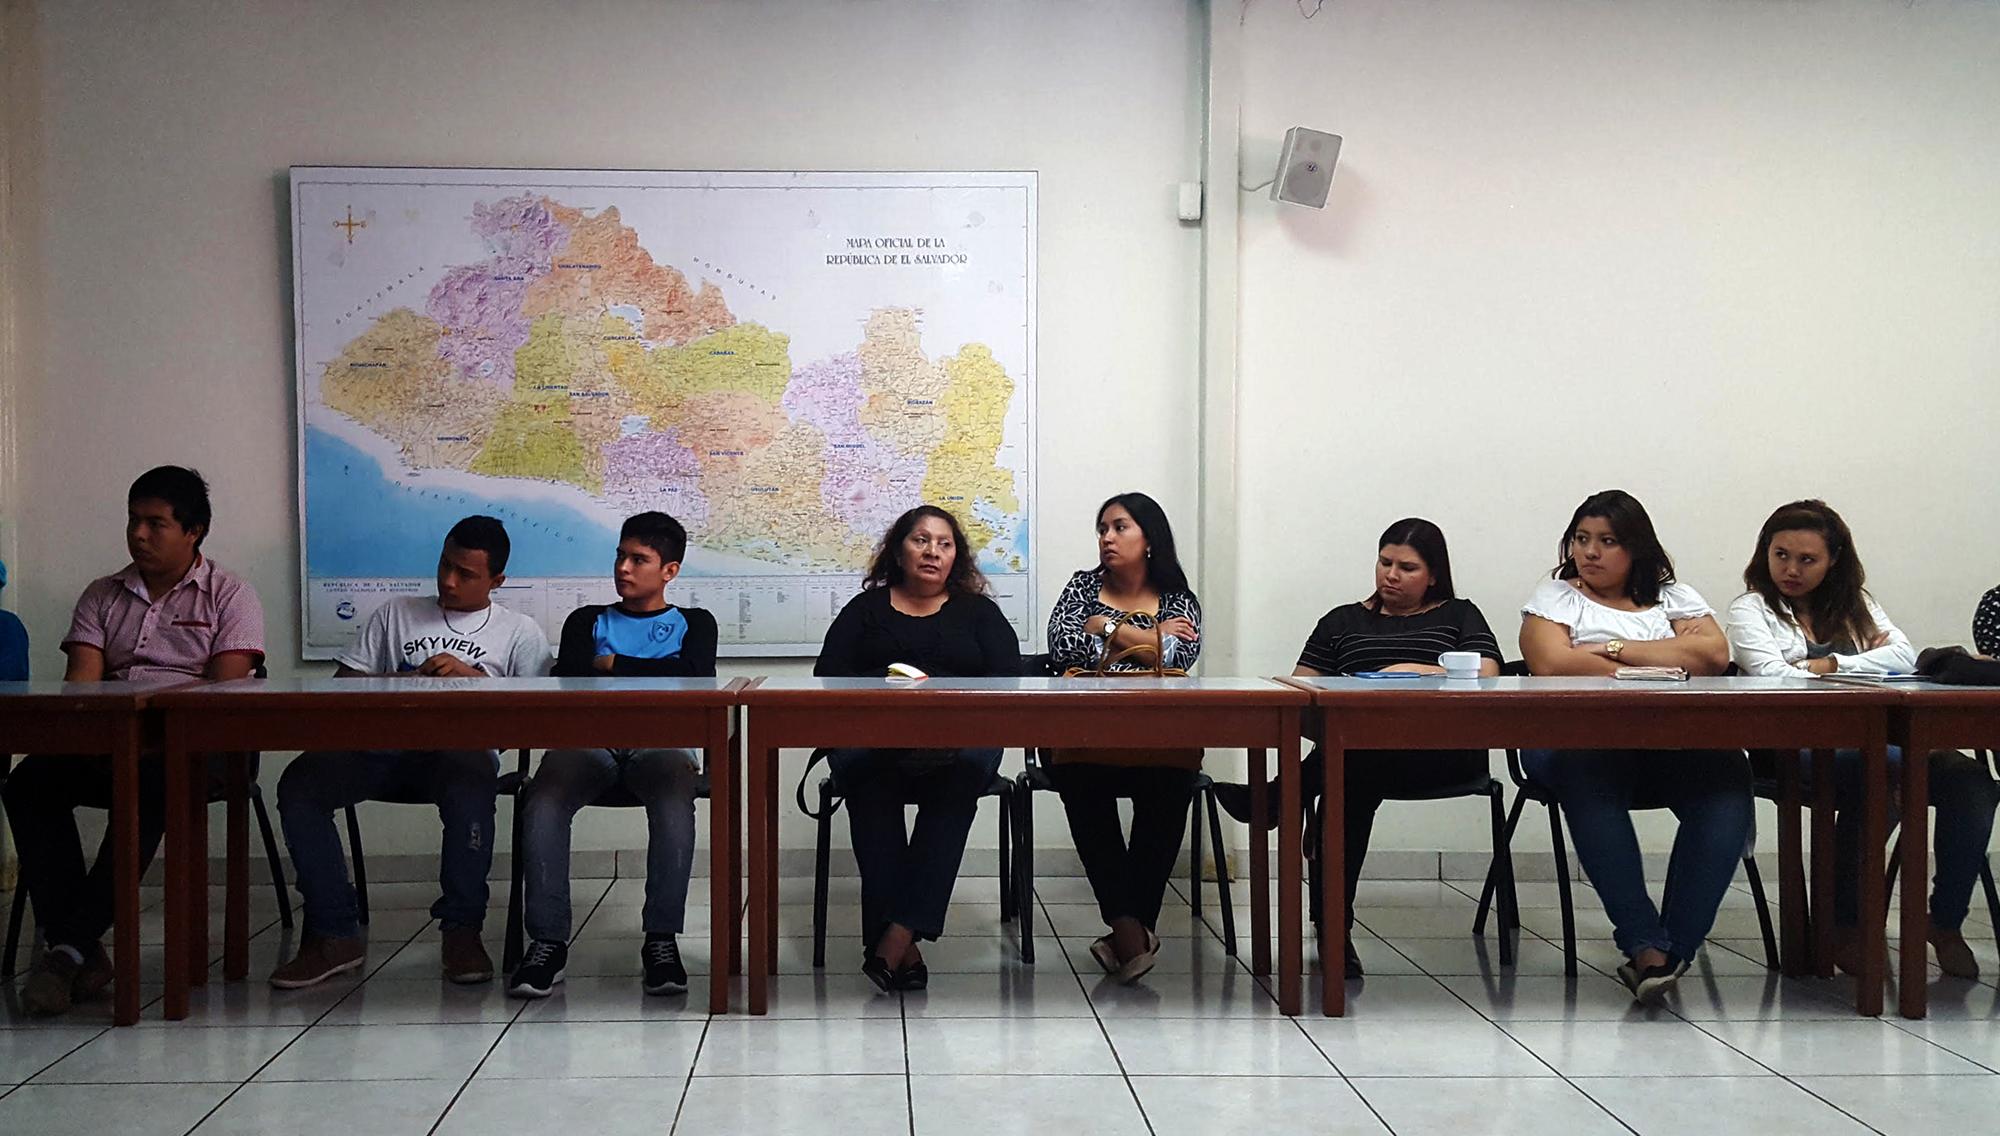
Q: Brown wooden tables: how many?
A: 5